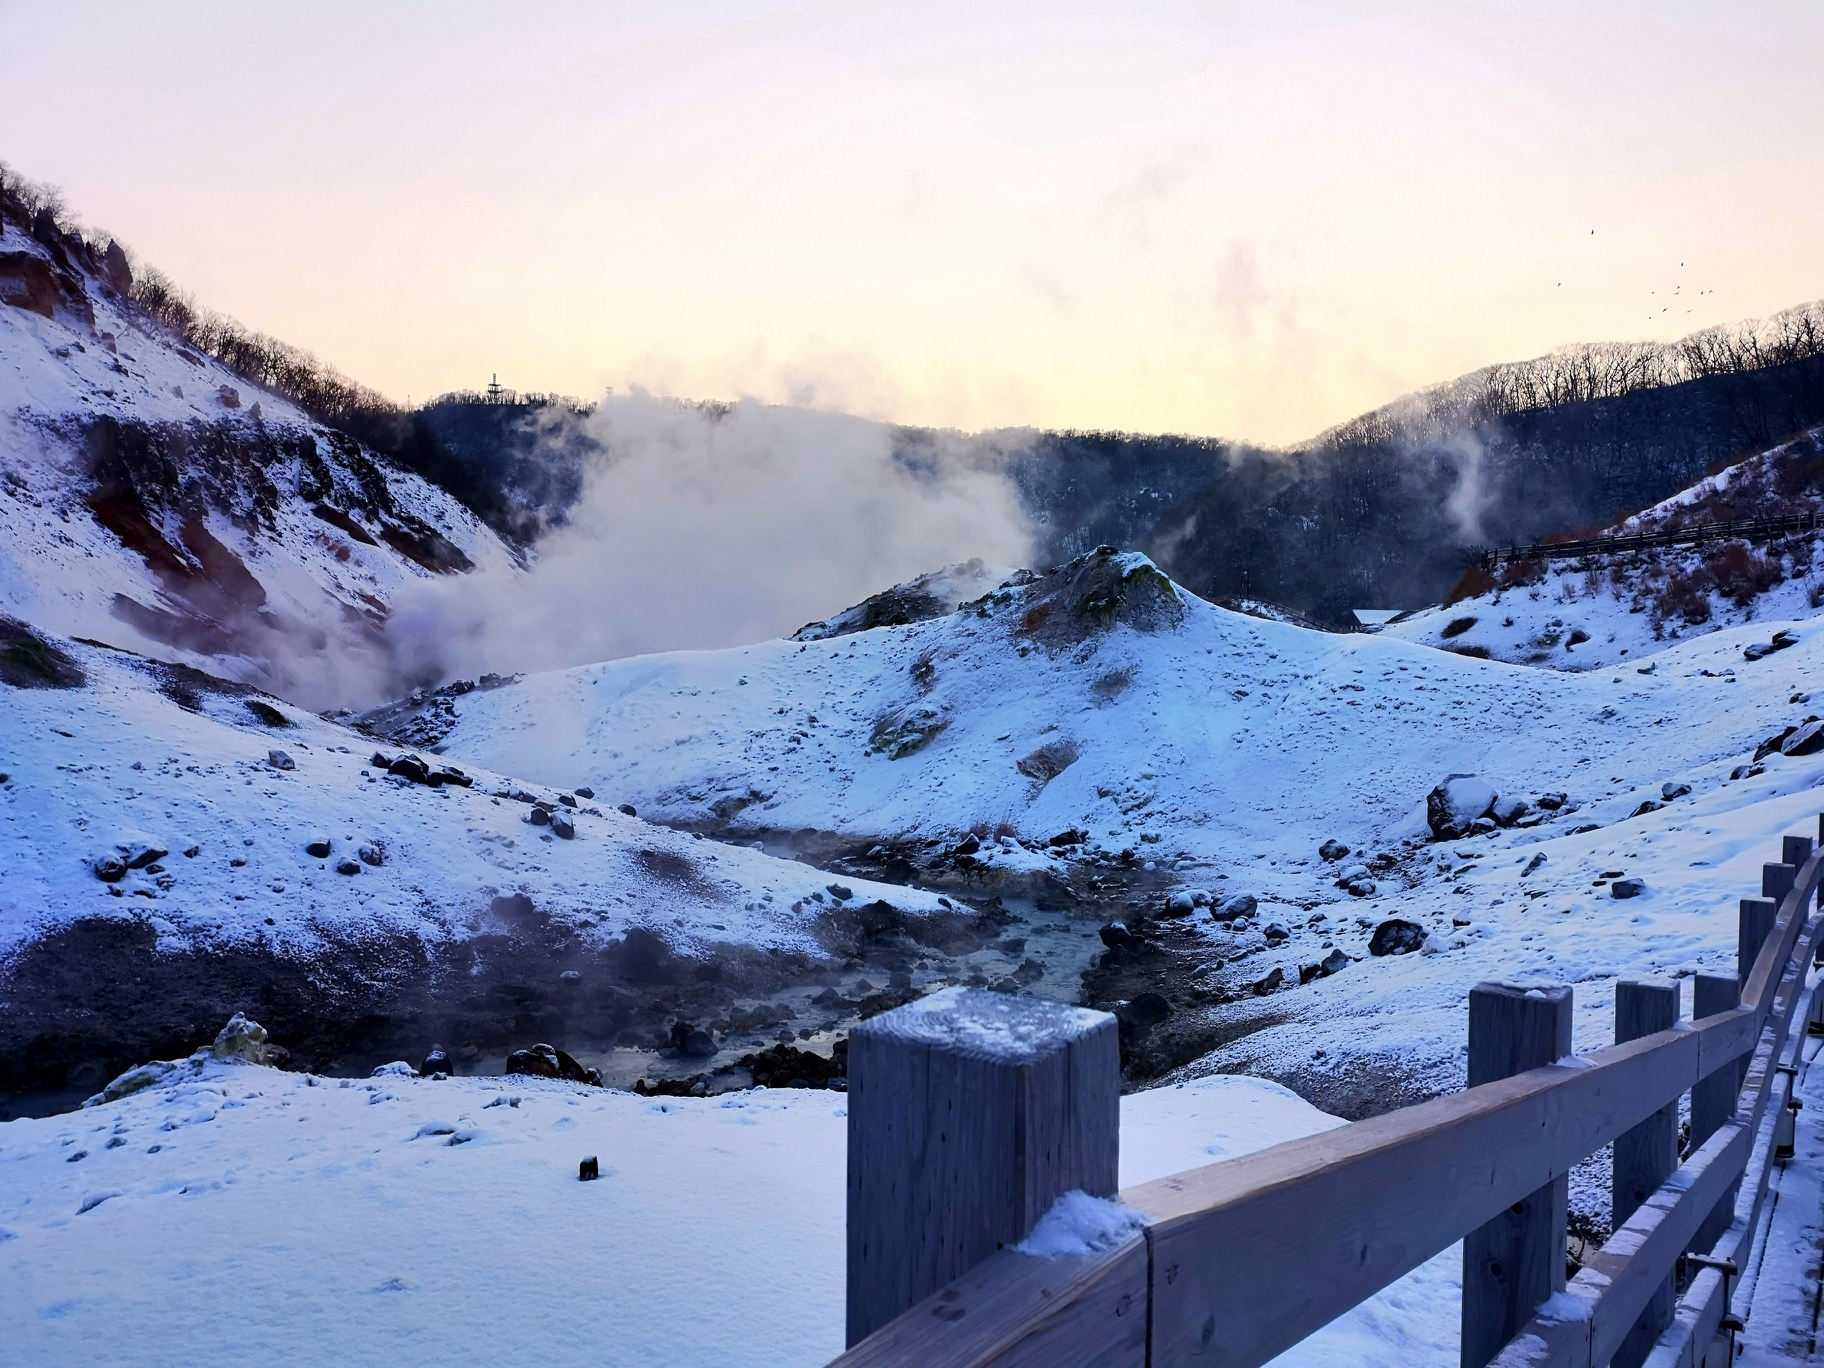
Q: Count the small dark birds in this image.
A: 11